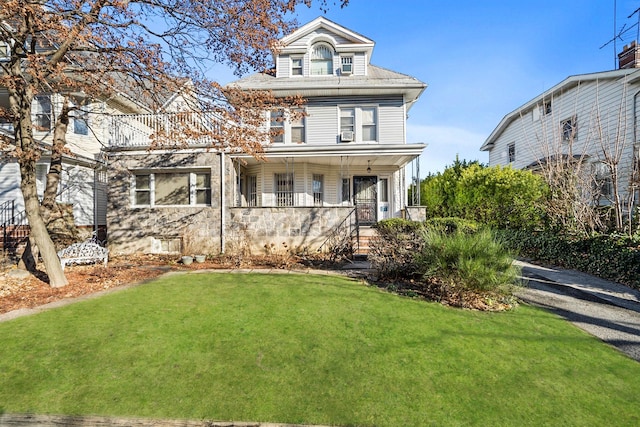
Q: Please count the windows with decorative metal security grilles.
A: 3